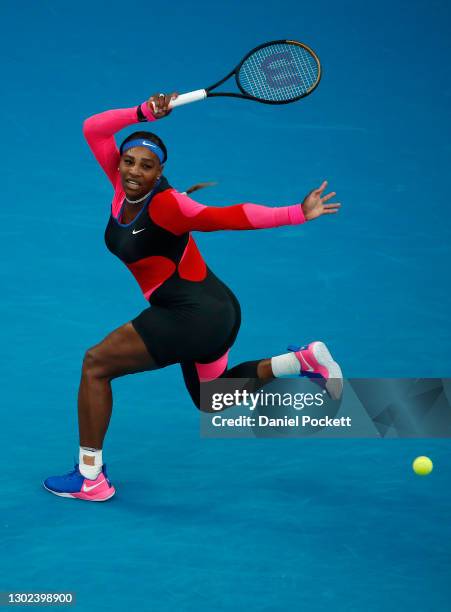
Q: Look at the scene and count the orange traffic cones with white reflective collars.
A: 0